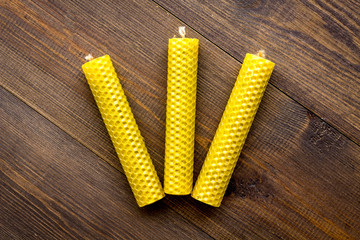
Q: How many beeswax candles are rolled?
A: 3